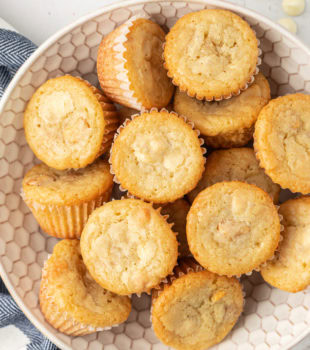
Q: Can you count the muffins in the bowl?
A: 14